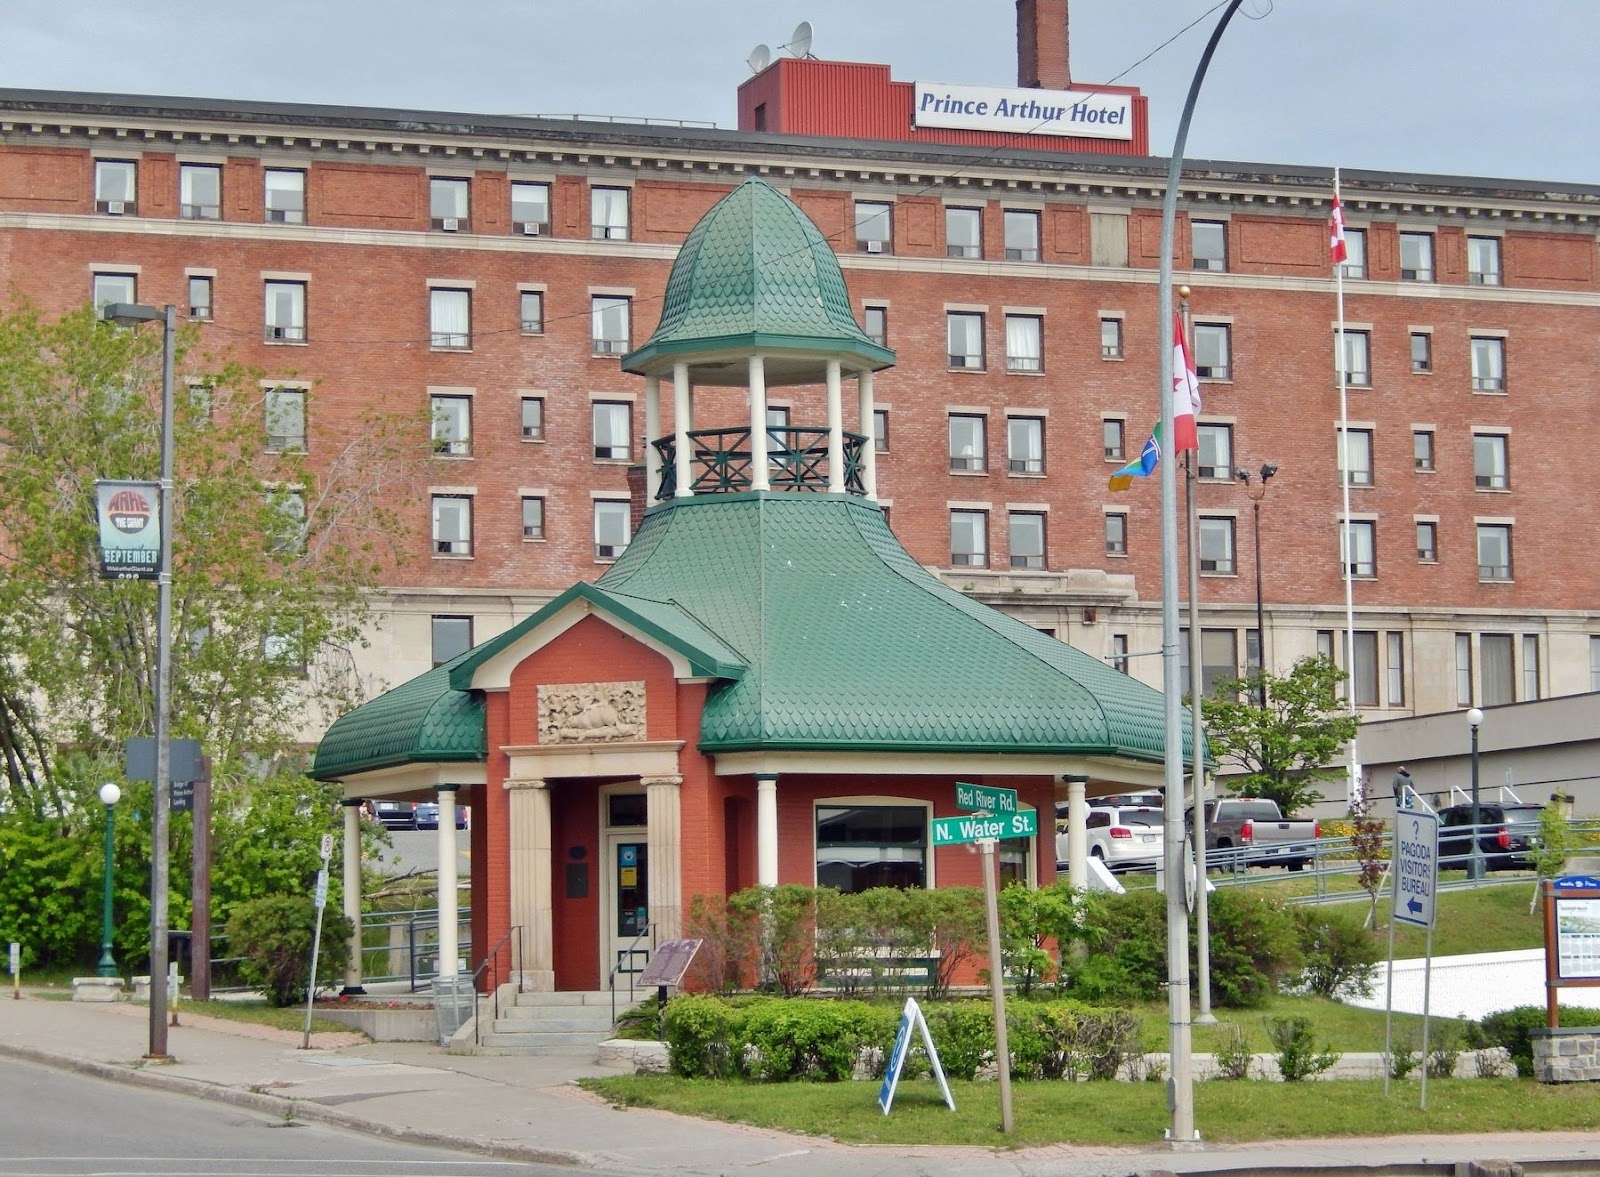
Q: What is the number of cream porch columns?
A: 4